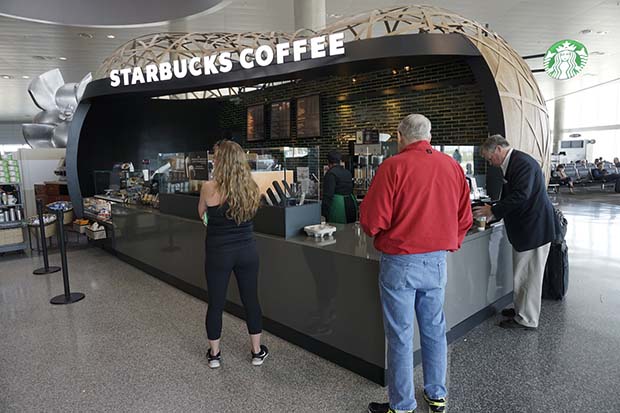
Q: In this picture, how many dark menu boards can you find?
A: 3